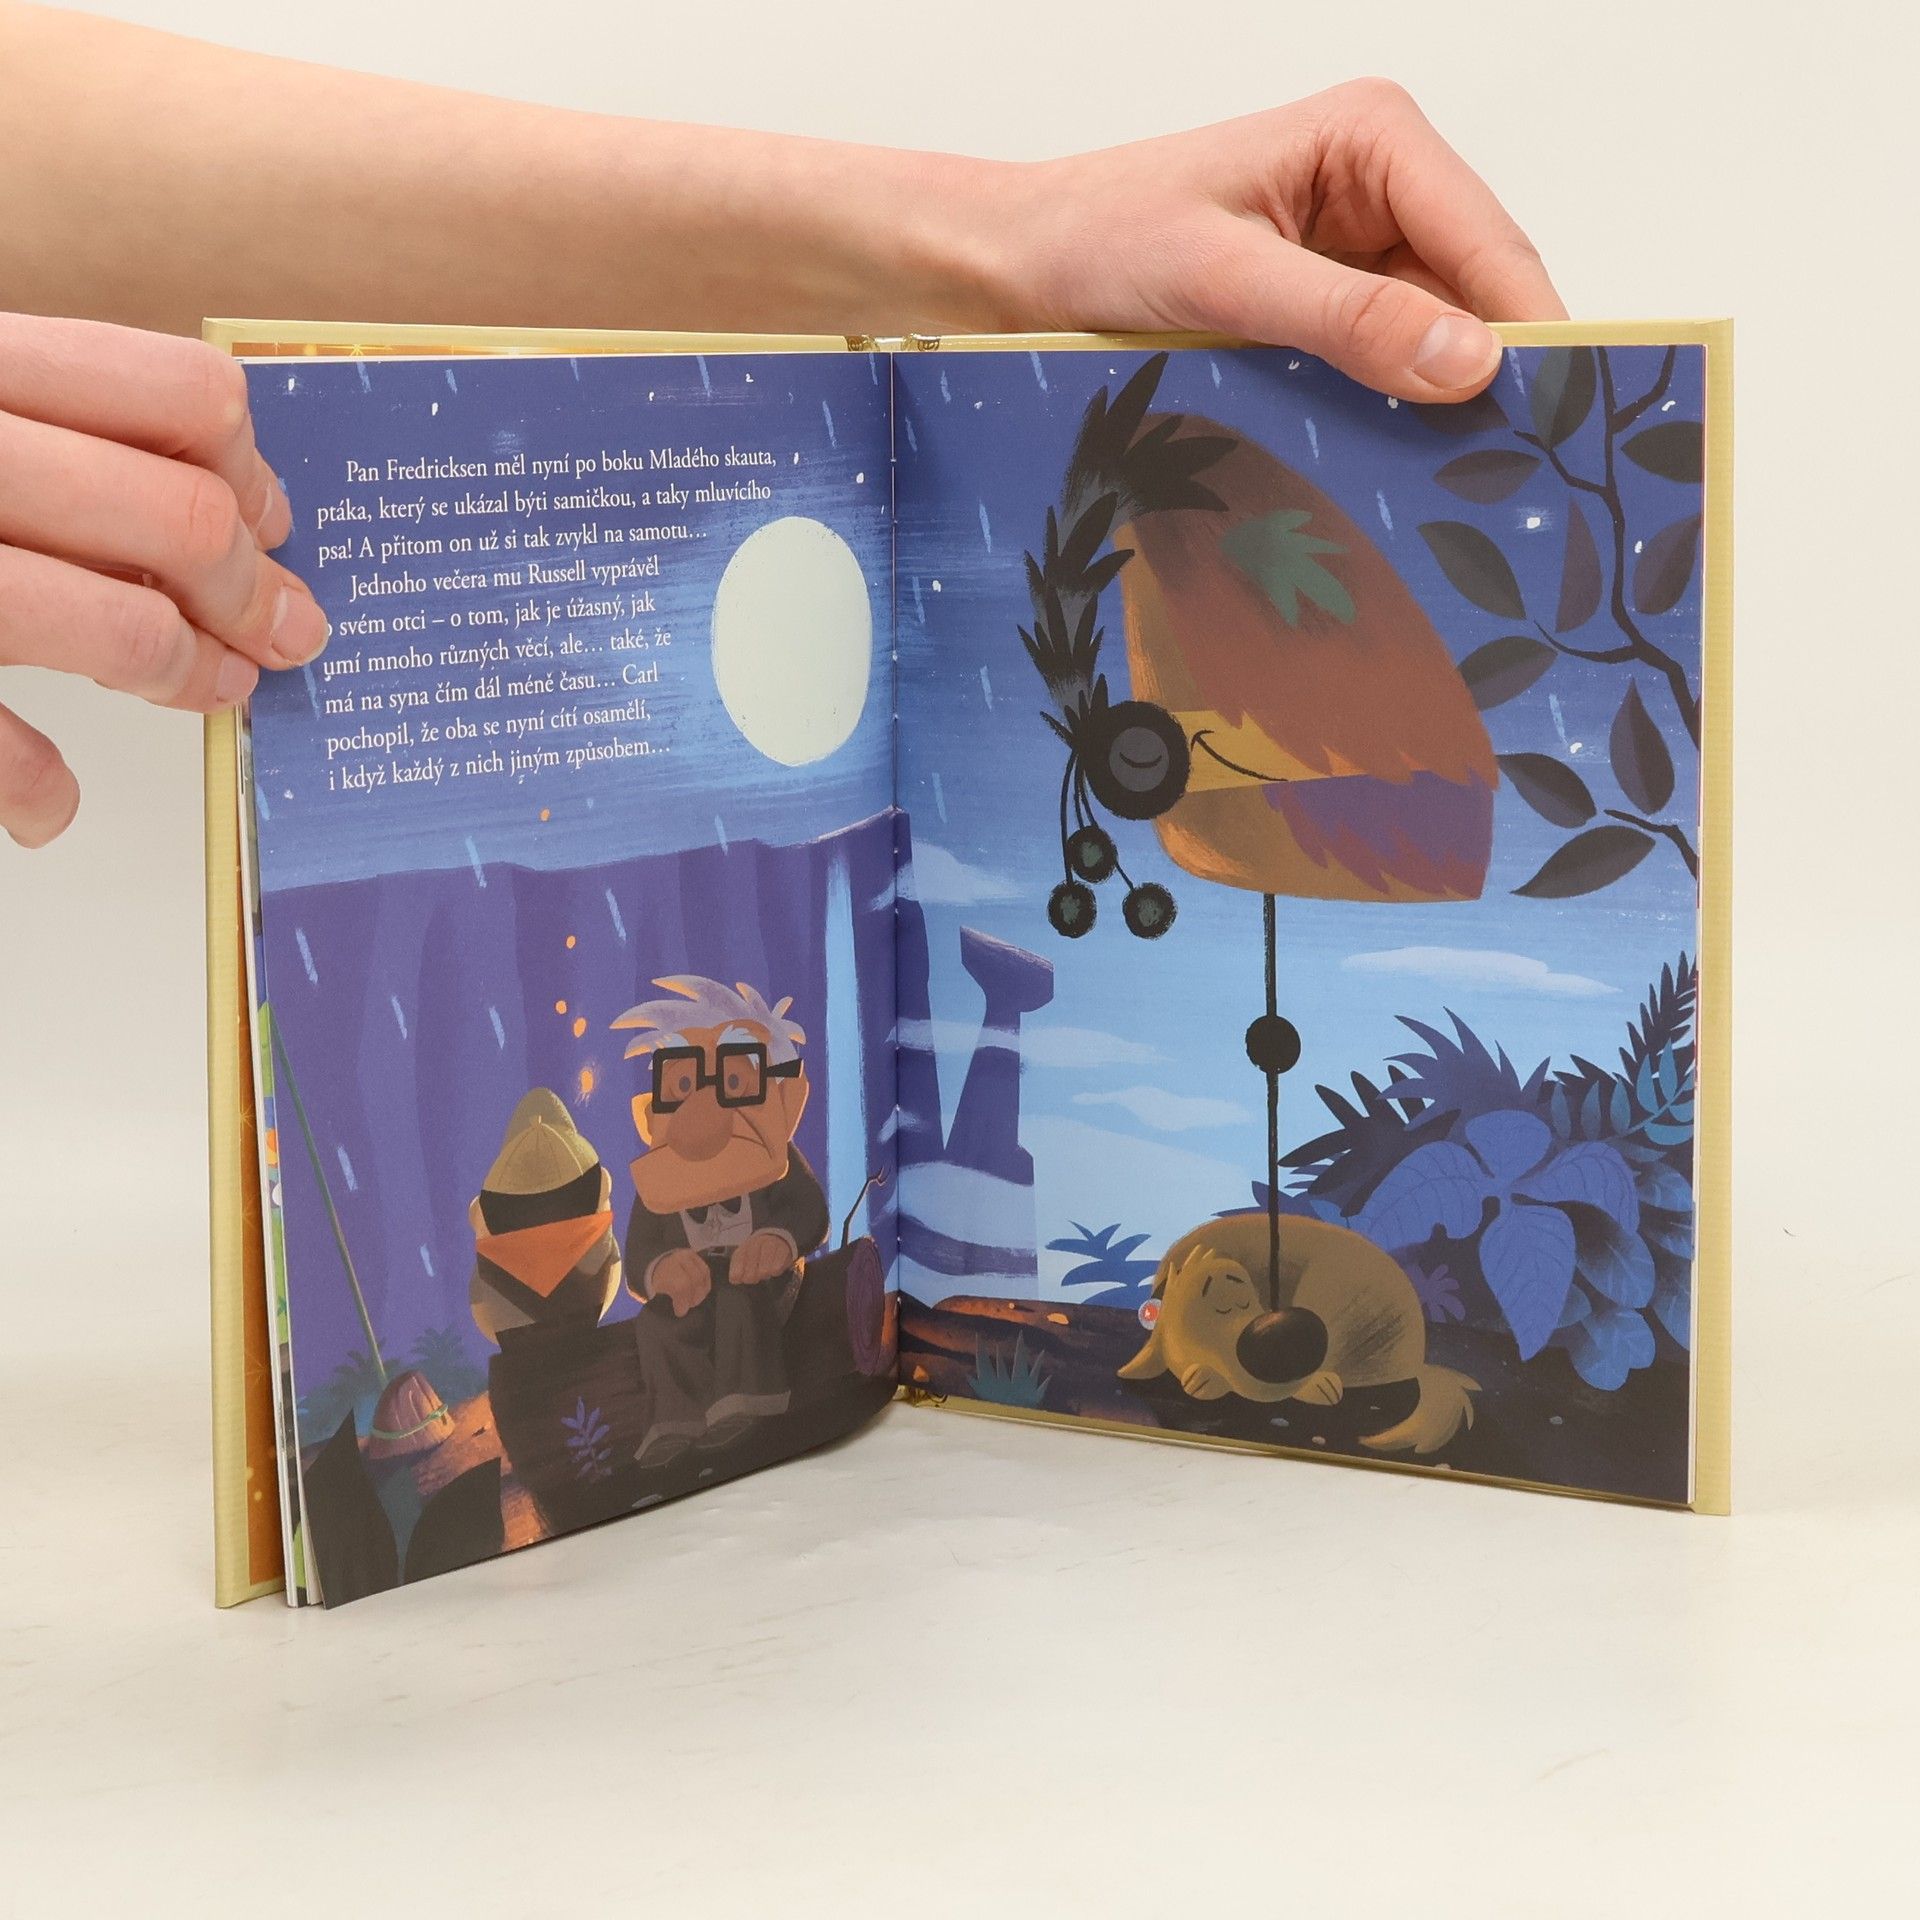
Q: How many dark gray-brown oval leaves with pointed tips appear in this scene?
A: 11